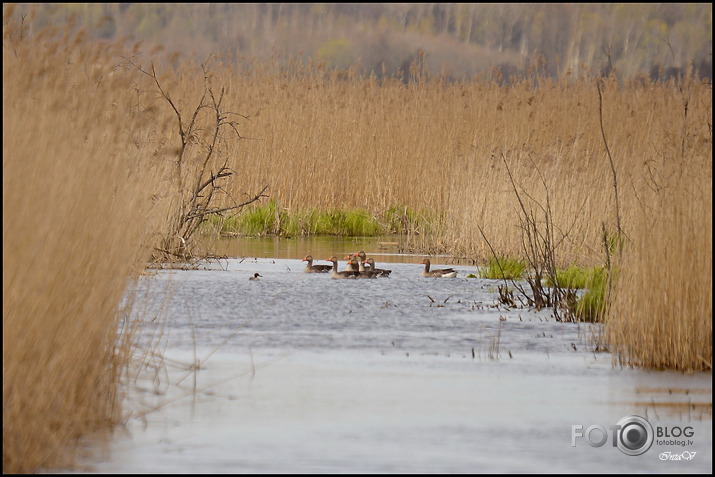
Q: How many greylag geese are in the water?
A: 7